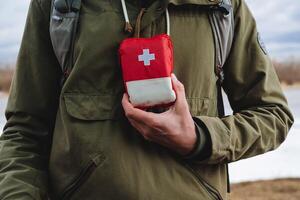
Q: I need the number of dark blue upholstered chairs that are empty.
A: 0